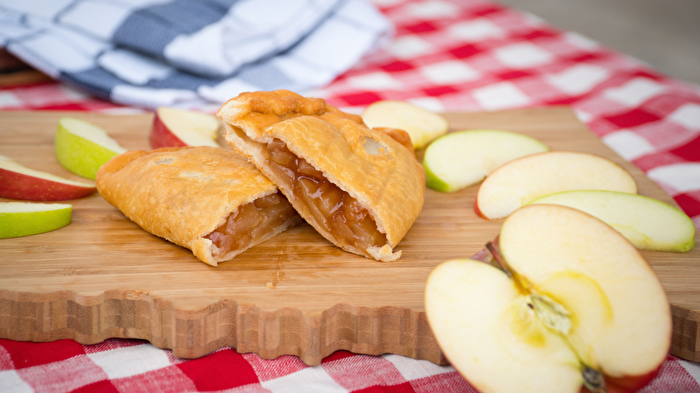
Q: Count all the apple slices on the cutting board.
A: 8